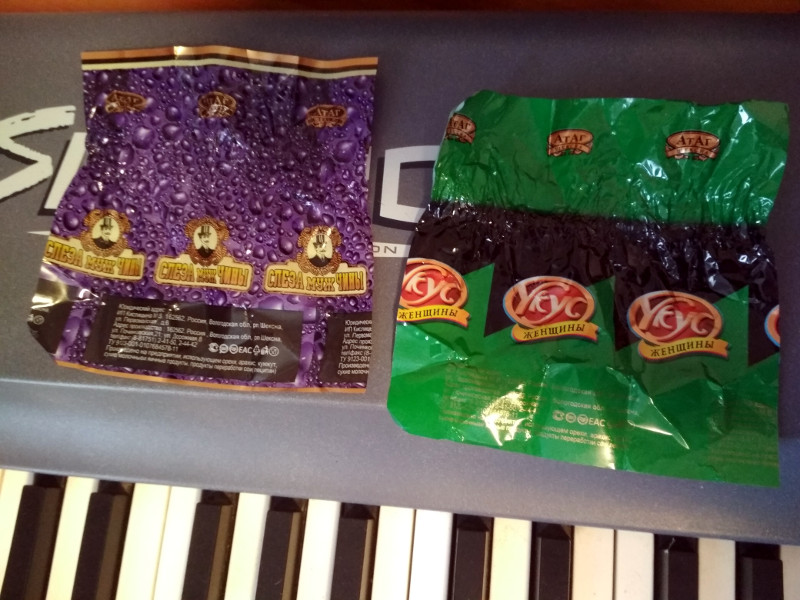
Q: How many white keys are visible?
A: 13